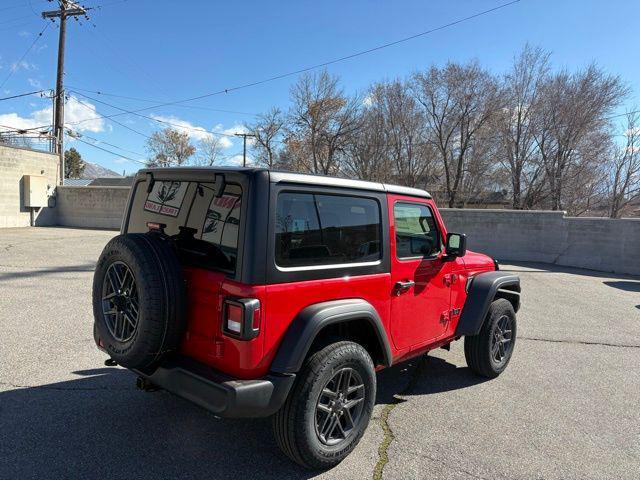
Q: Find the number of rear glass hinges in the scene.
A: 2